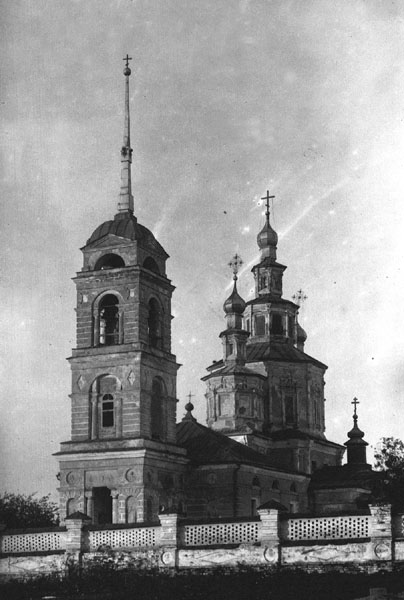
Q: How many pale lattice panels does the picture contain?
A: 4